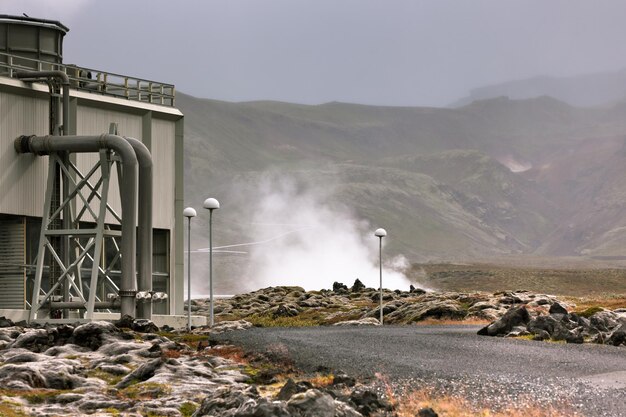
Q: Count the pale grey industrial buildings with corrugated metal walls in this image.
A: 1